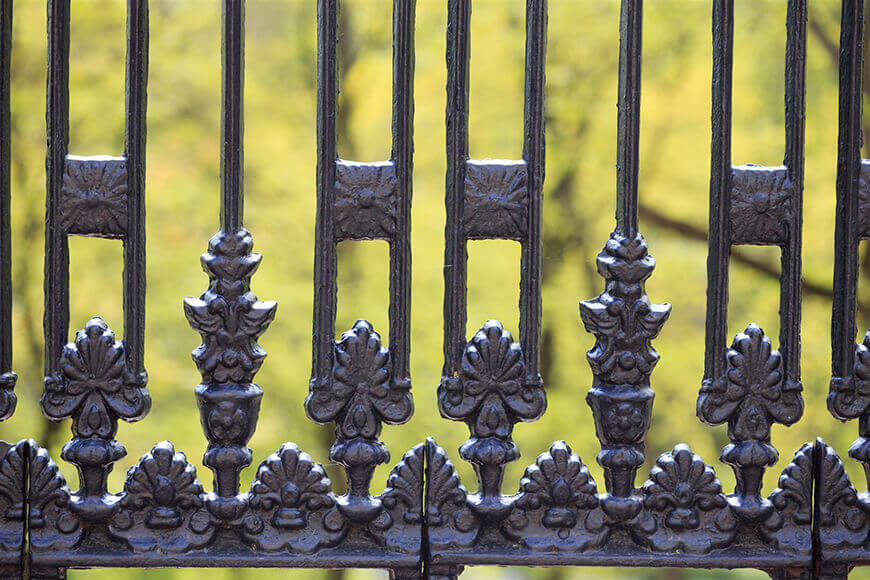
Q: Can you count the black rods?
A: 12